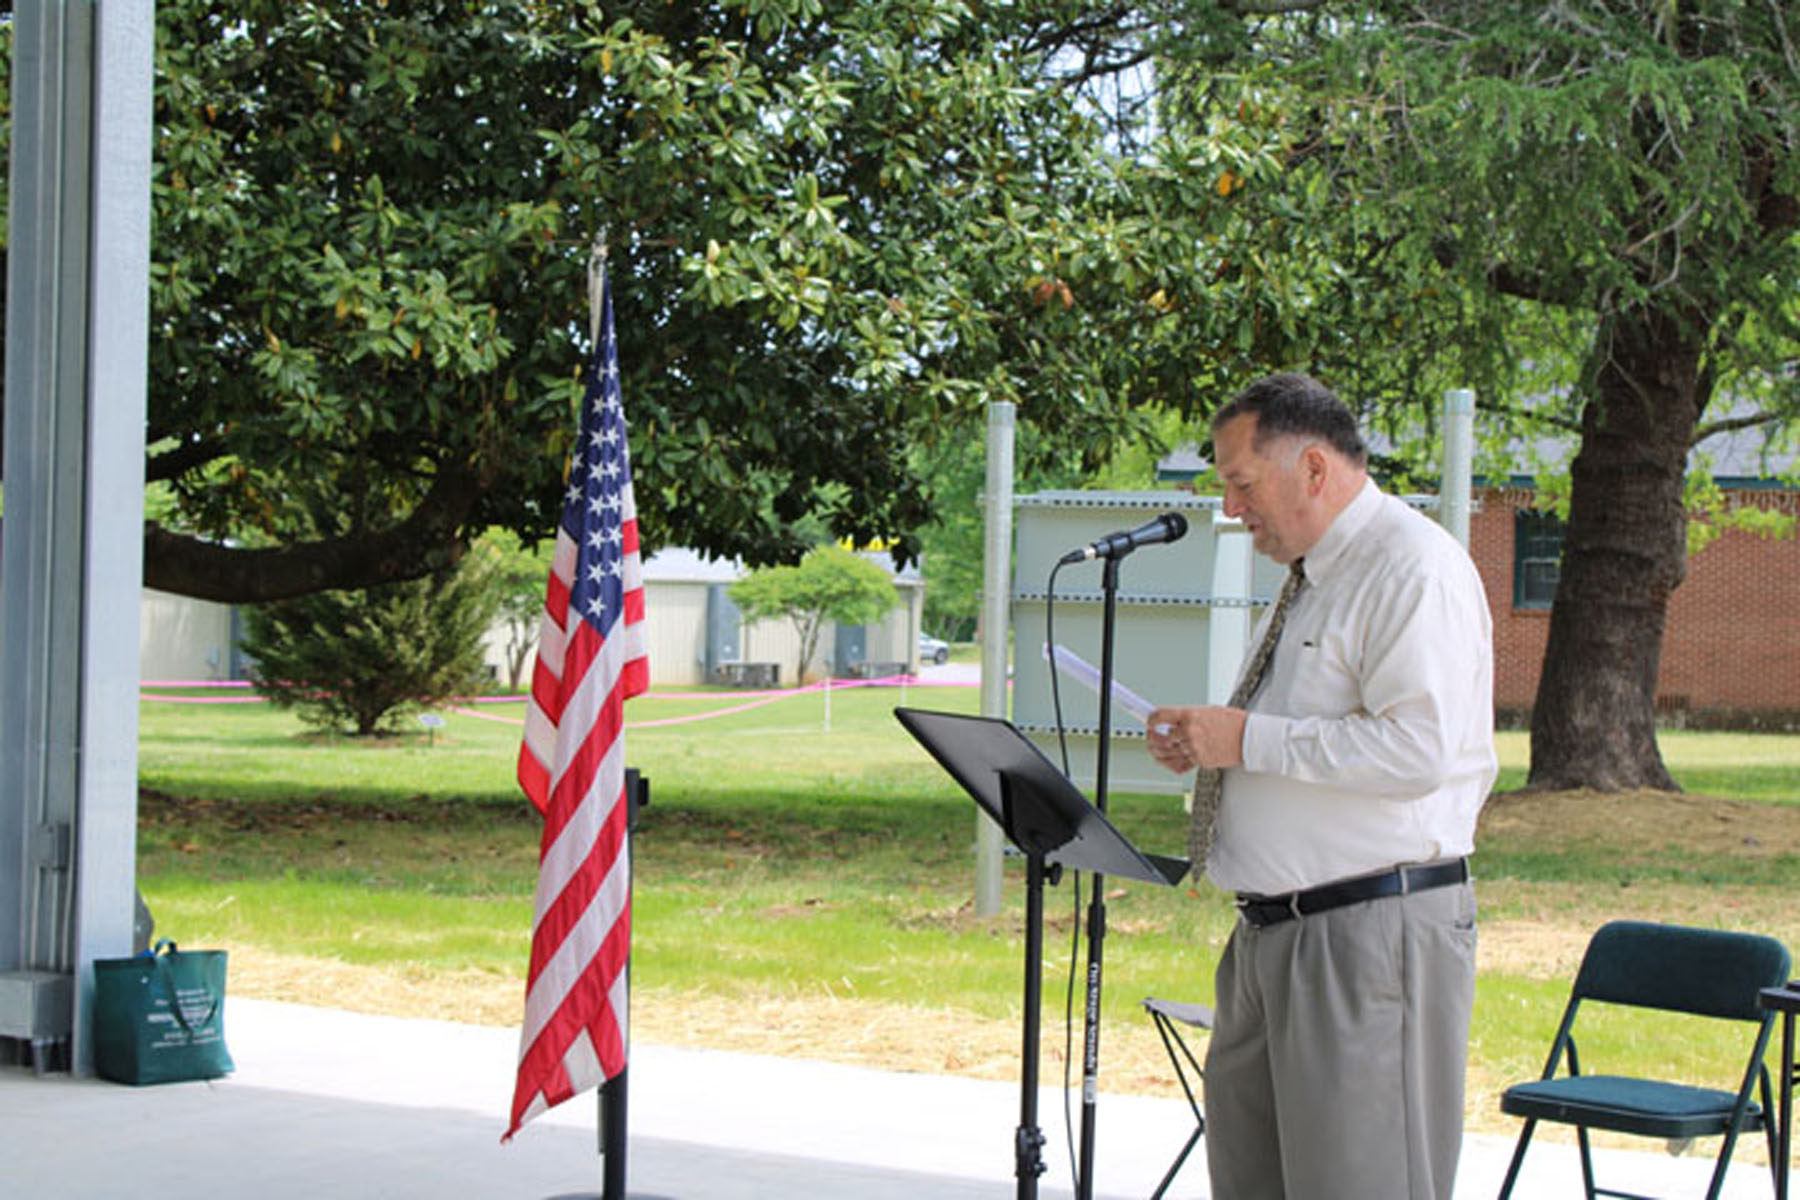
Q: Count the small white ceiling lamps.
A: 0